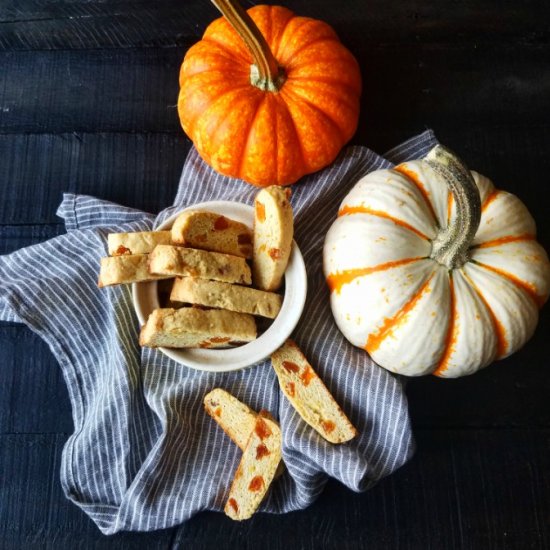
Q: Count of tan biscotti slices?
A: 10